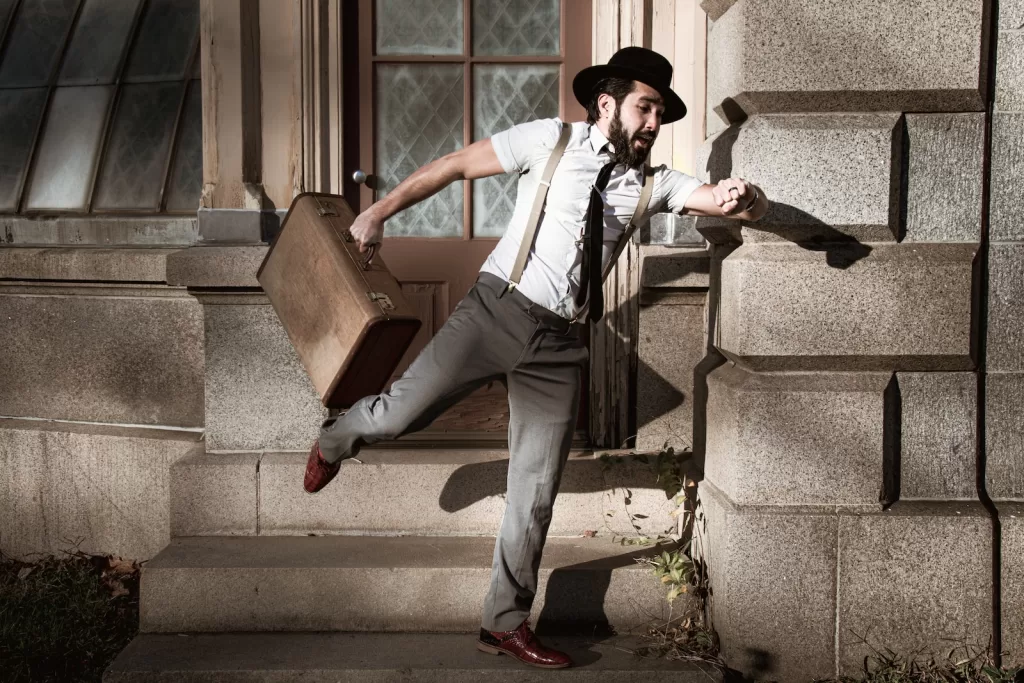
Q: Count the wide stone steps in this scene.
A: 3